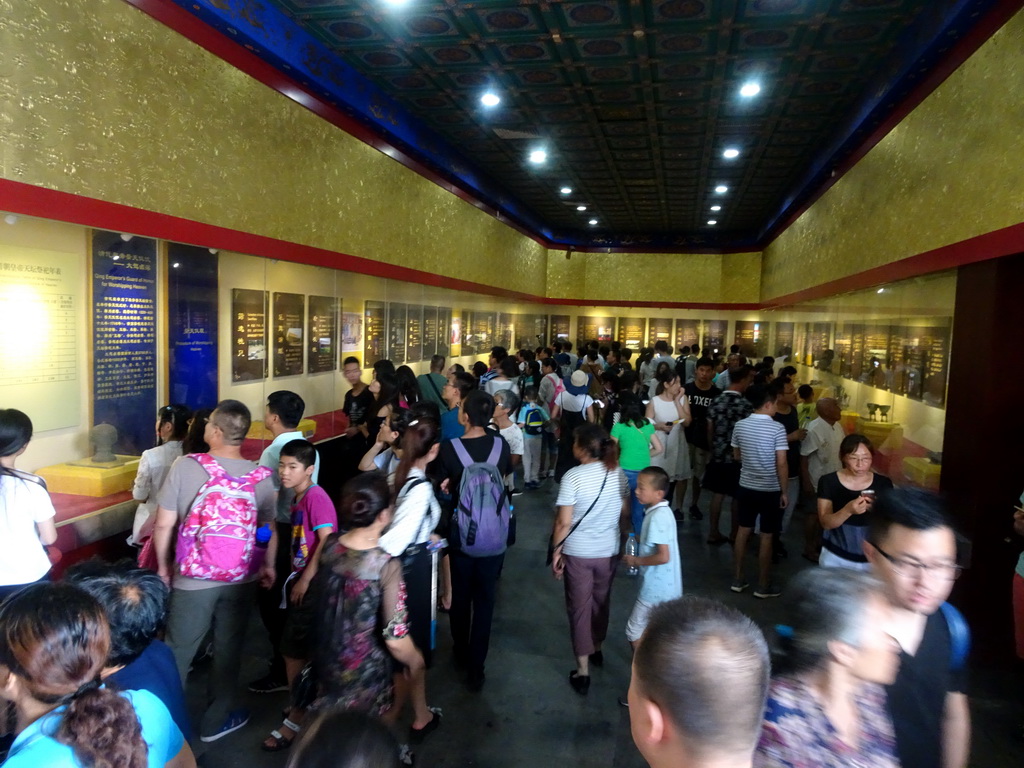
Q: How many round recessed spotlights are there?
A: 11